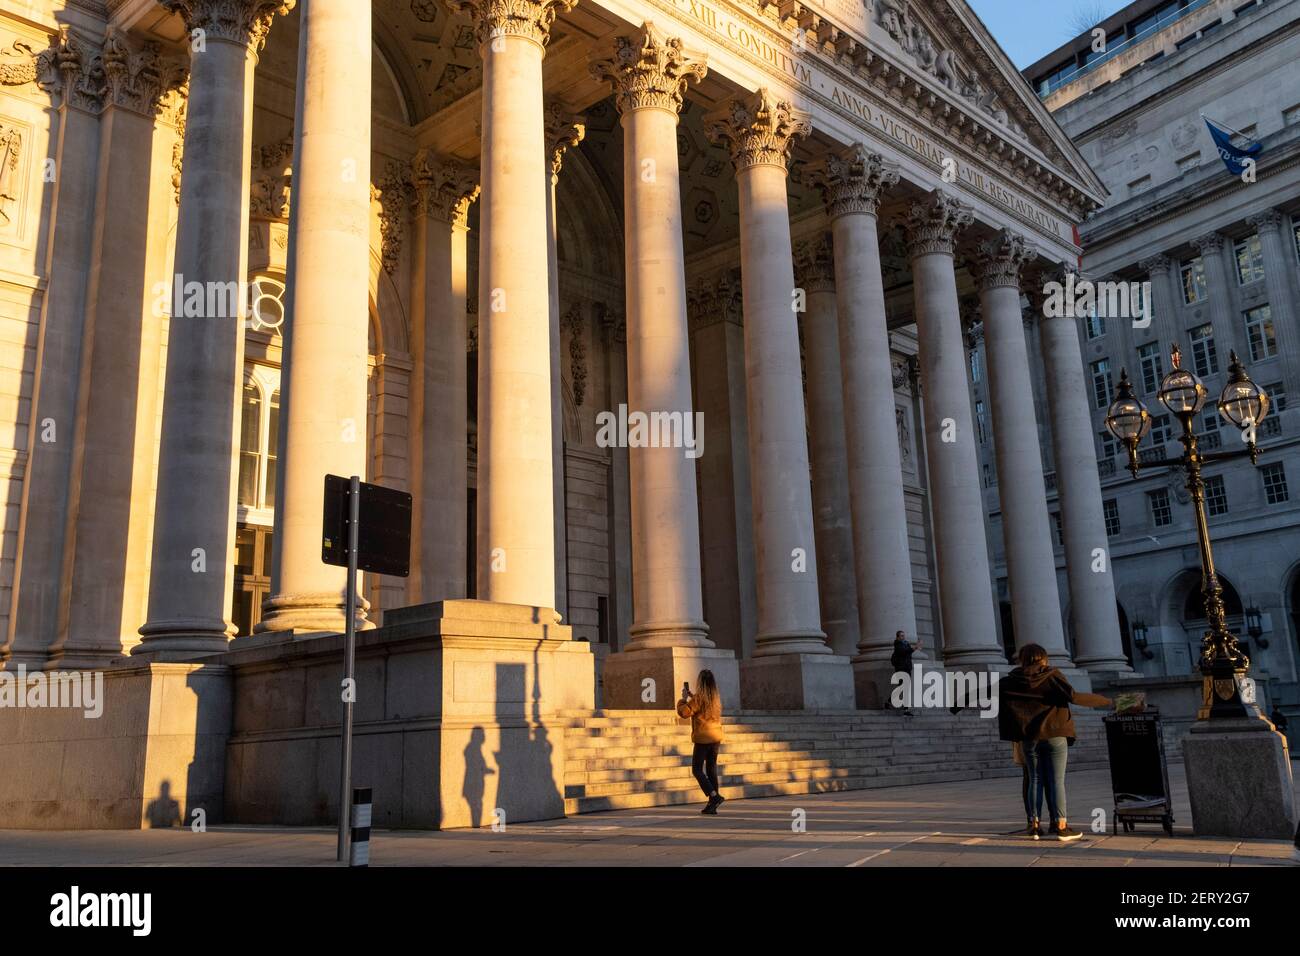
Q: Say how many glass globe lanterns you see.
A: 3